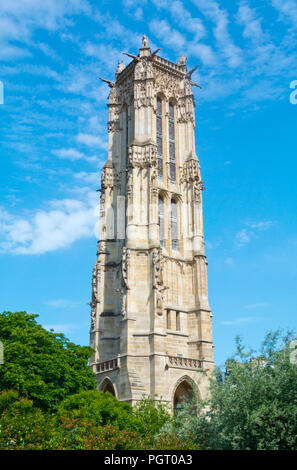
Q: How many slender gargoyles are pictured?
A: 5